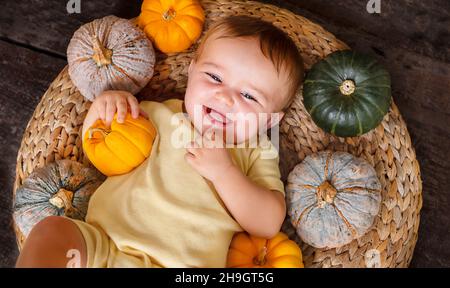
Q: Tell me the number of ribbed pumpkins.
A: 7